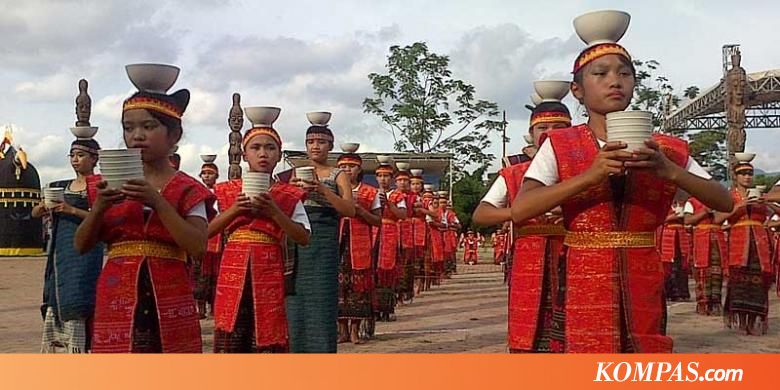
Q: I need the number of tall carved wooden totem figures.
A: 3